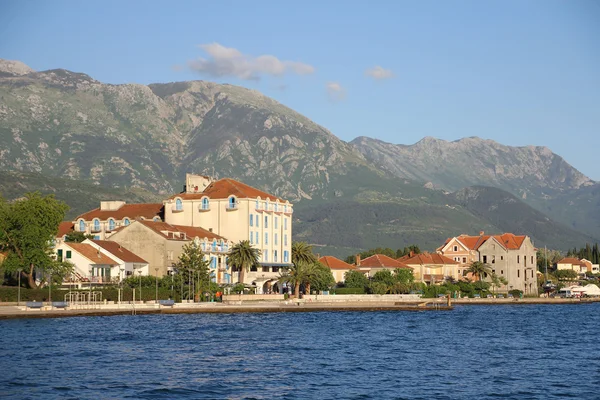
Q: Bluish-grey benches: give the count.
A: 3